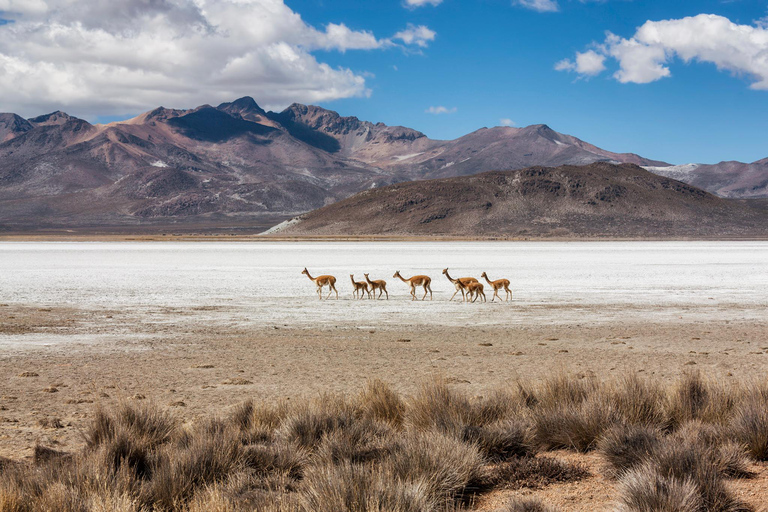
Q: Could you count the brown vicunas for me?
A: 7